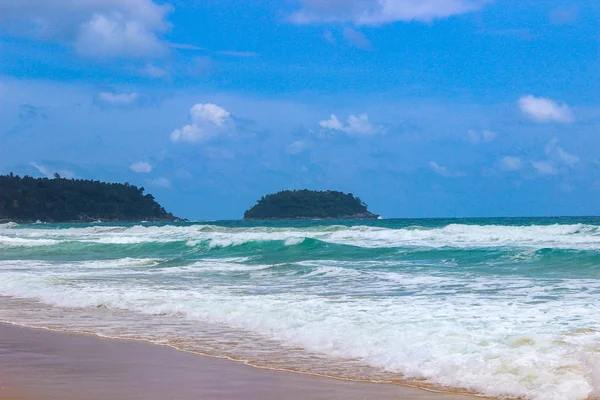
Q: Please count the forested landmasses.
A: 2